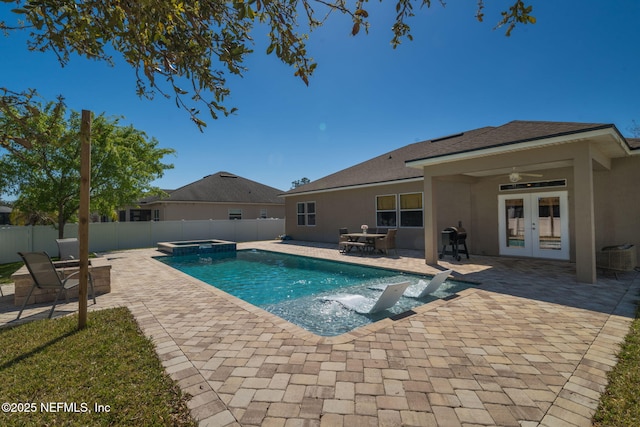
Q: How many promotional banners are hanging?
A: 0